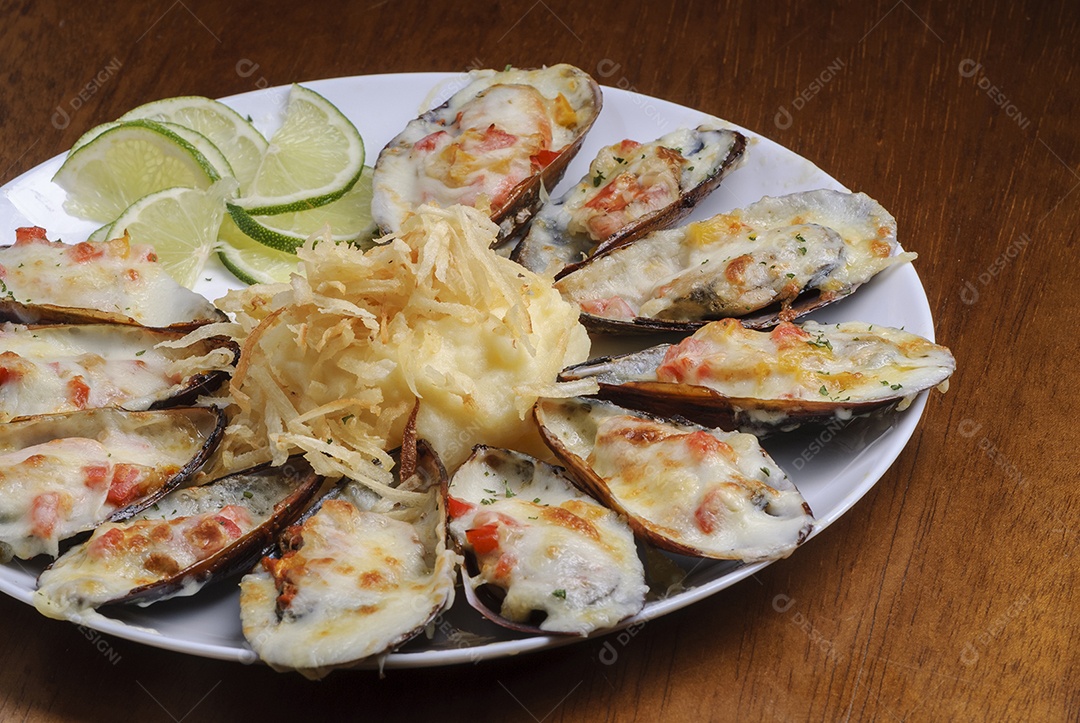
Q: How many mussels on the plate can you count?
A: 11